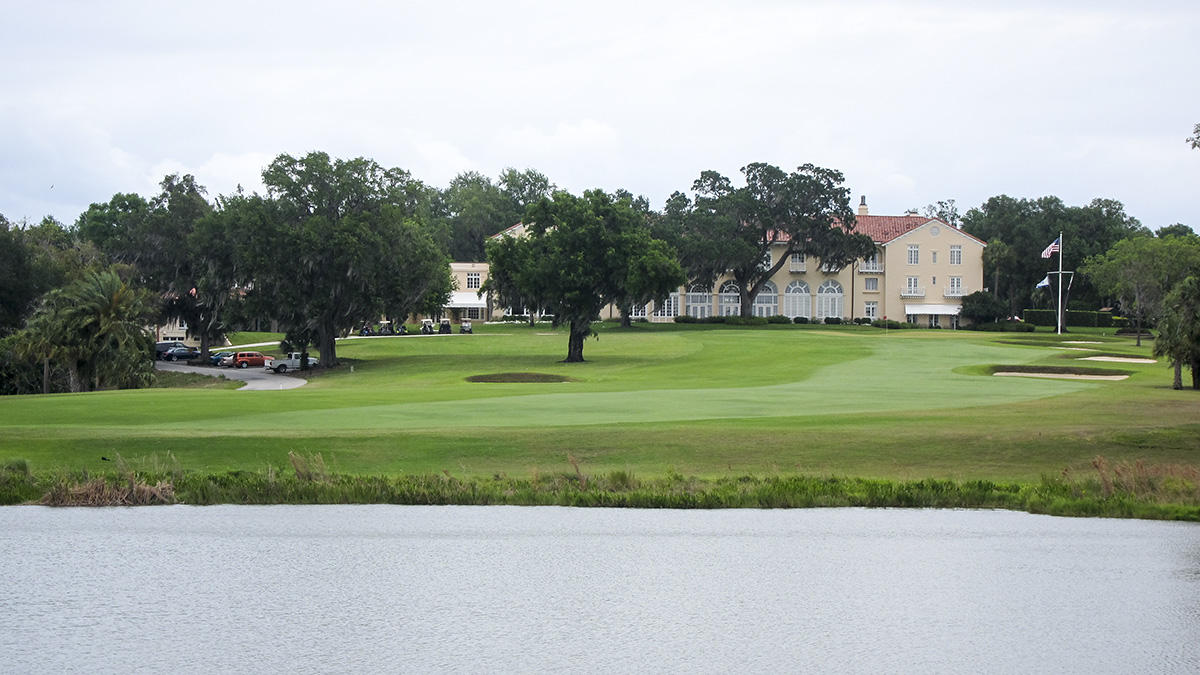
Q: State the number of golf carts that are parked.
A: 6